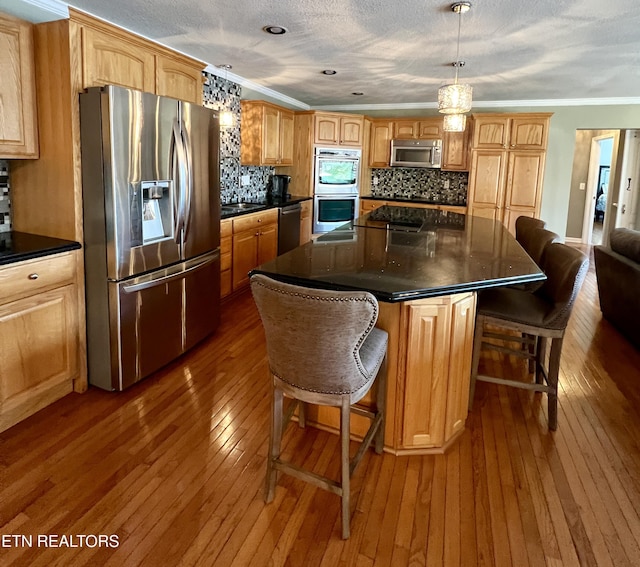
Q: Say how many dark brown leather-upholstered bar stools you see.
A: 3